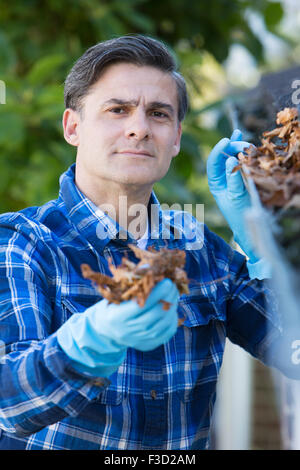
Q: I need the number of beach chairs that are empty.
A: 0